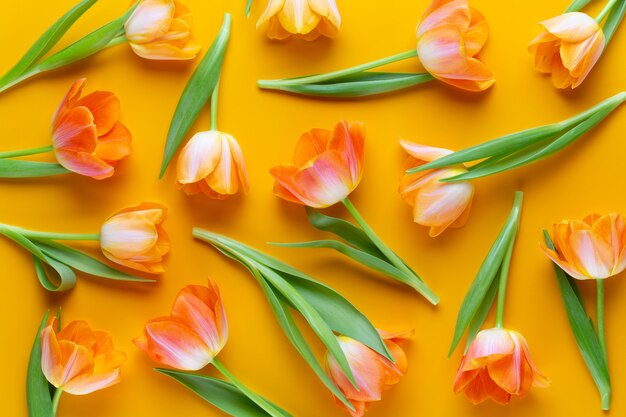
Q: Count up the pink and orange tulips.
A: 14